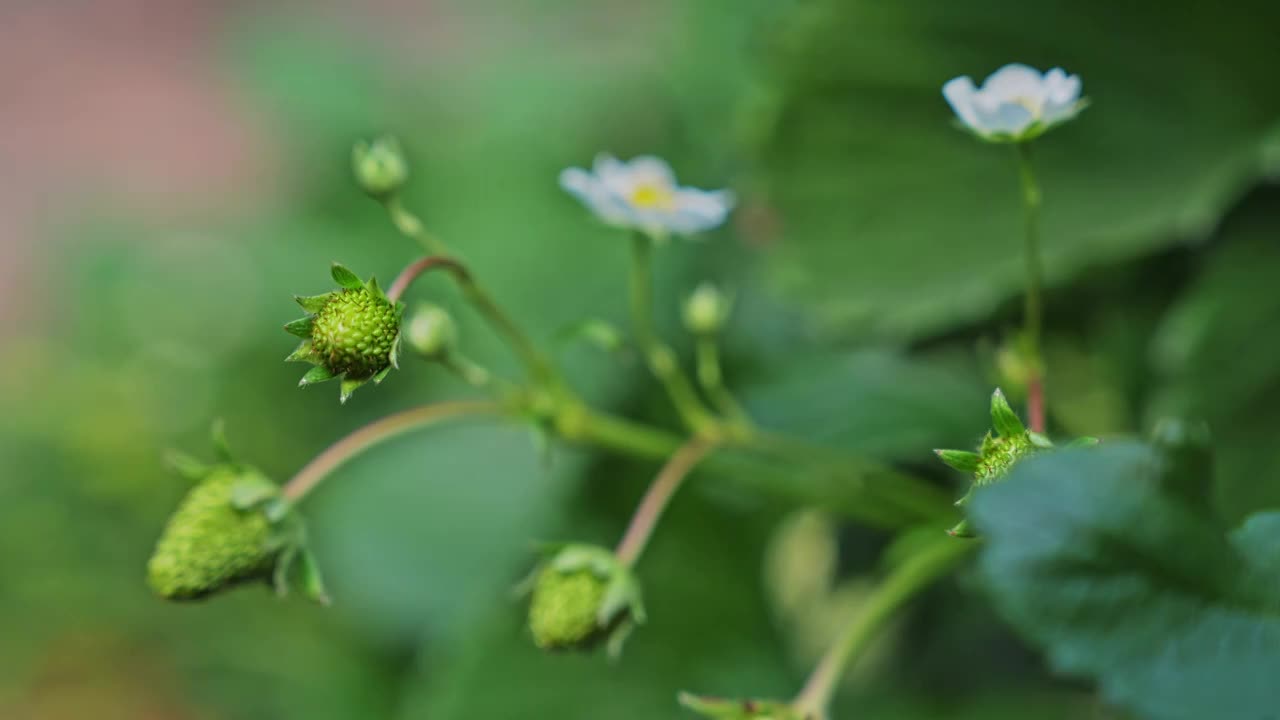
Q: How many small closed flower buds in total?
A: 3